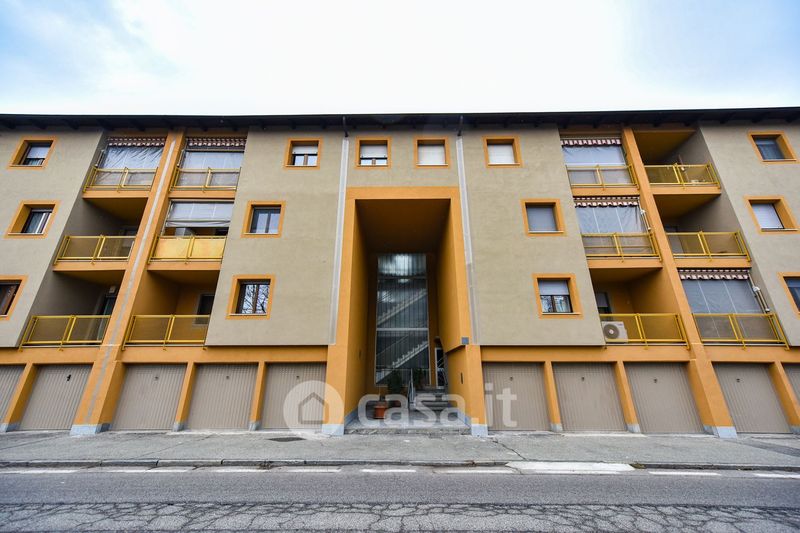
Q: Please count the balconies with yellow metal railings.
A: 12